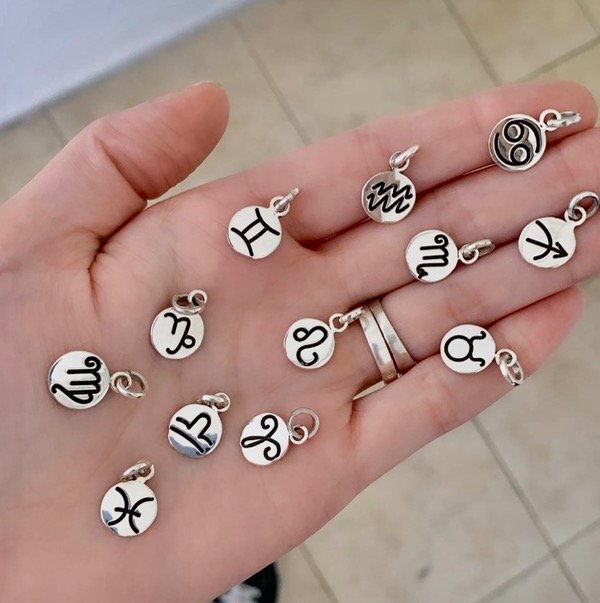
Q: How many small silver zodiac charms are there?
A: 12